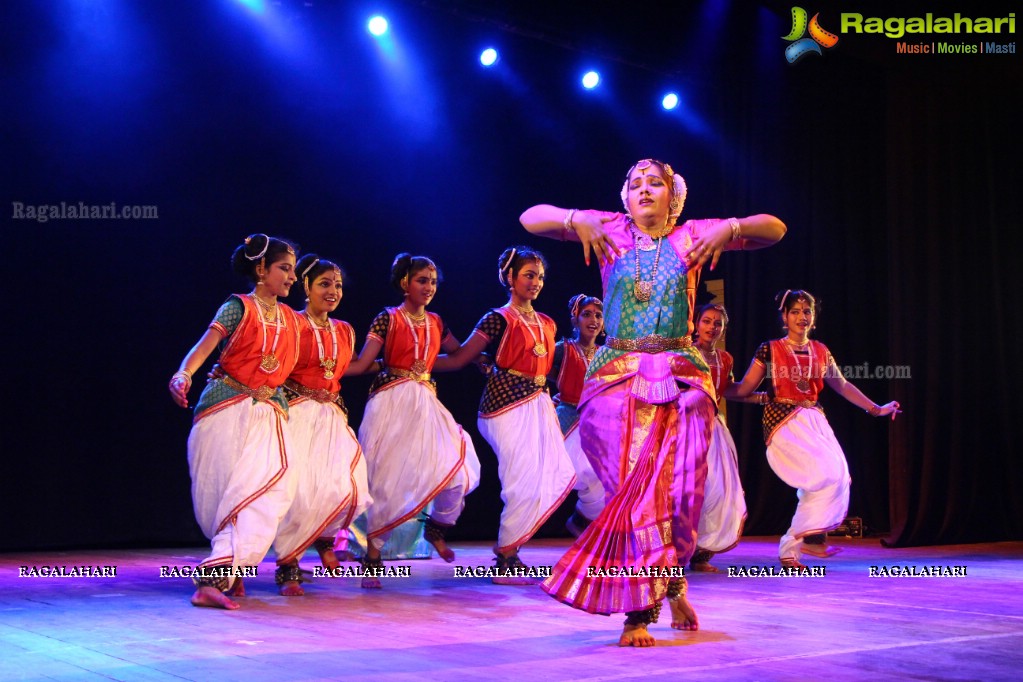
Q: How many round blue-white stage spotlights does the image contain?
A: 4